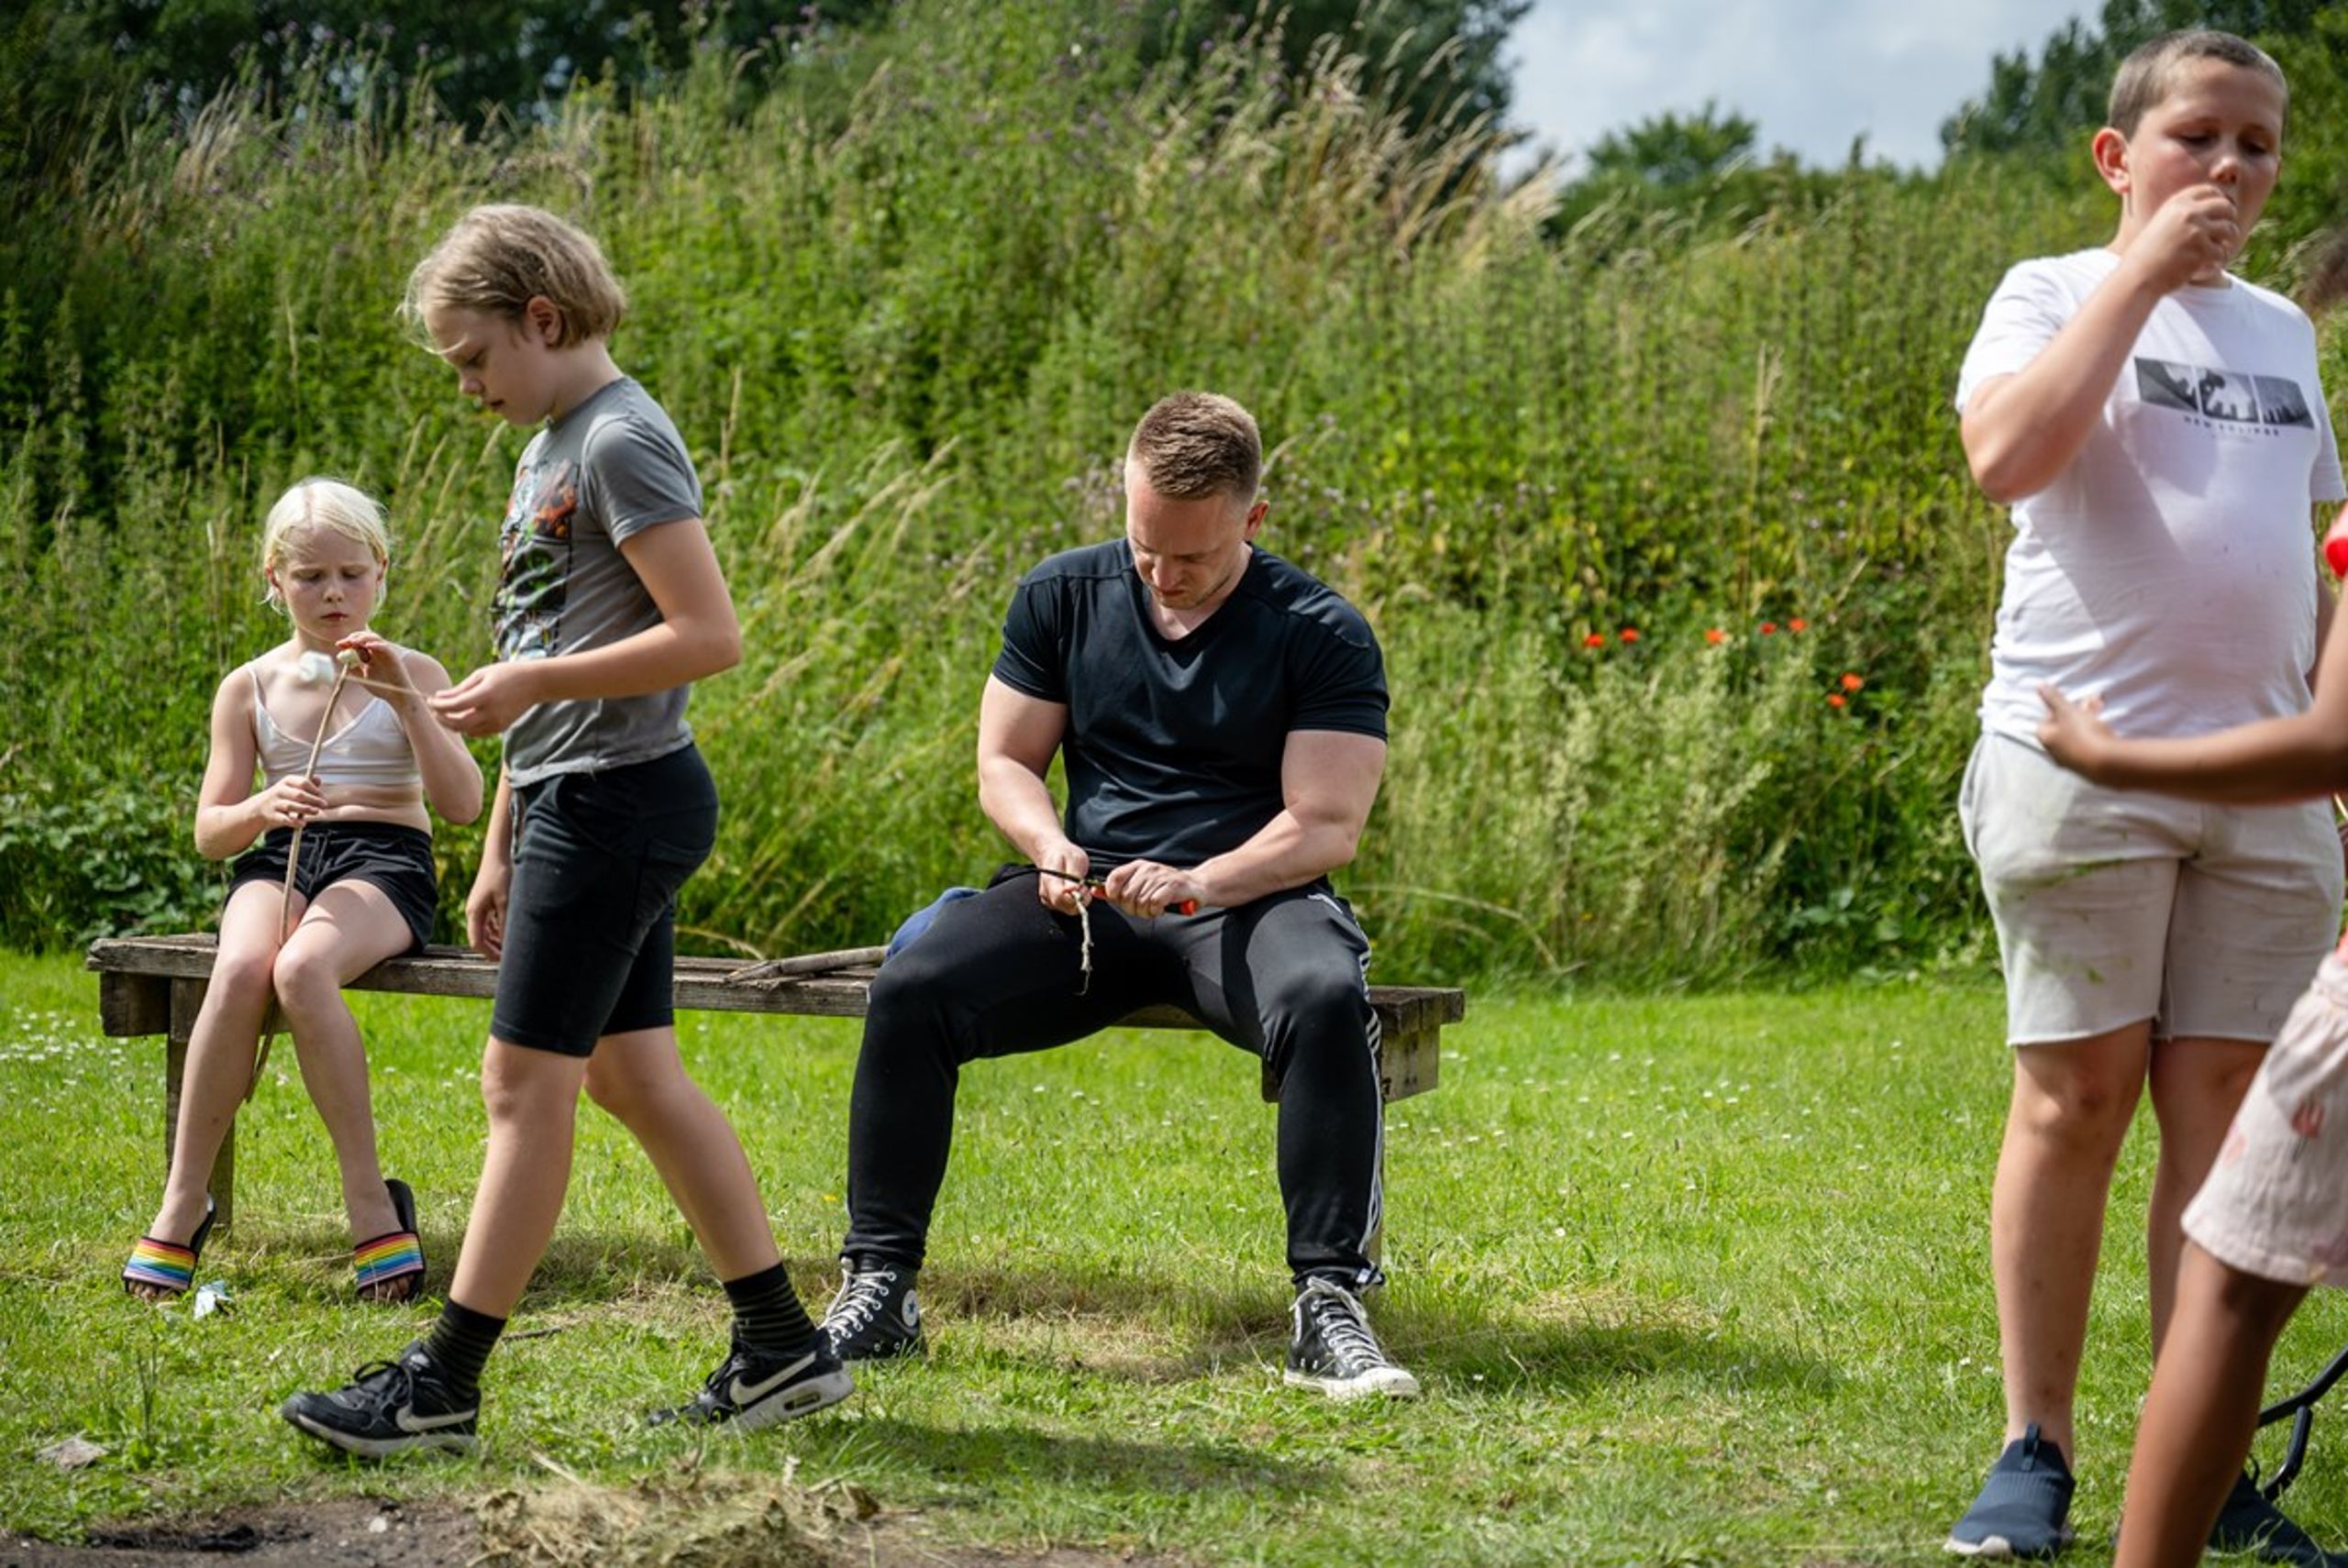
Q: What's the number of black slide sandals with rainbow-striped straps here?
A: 2